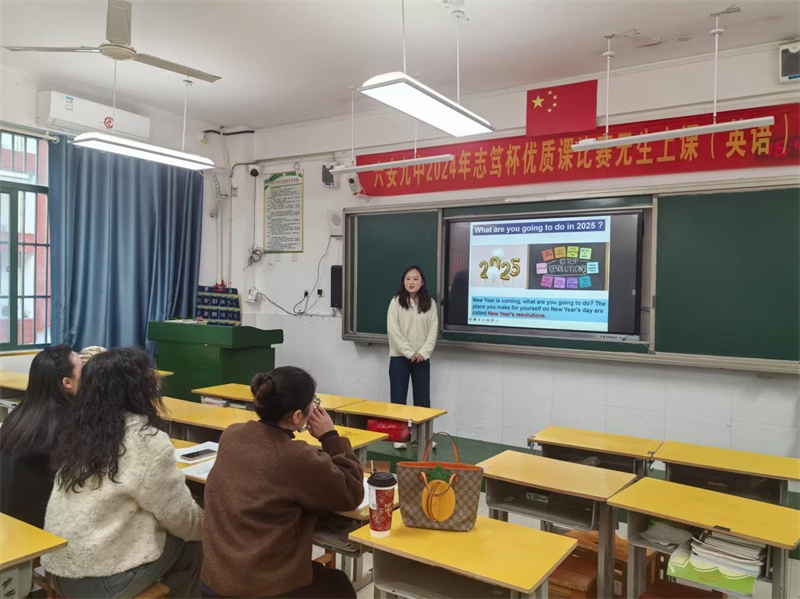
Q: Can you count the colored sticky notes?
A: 10